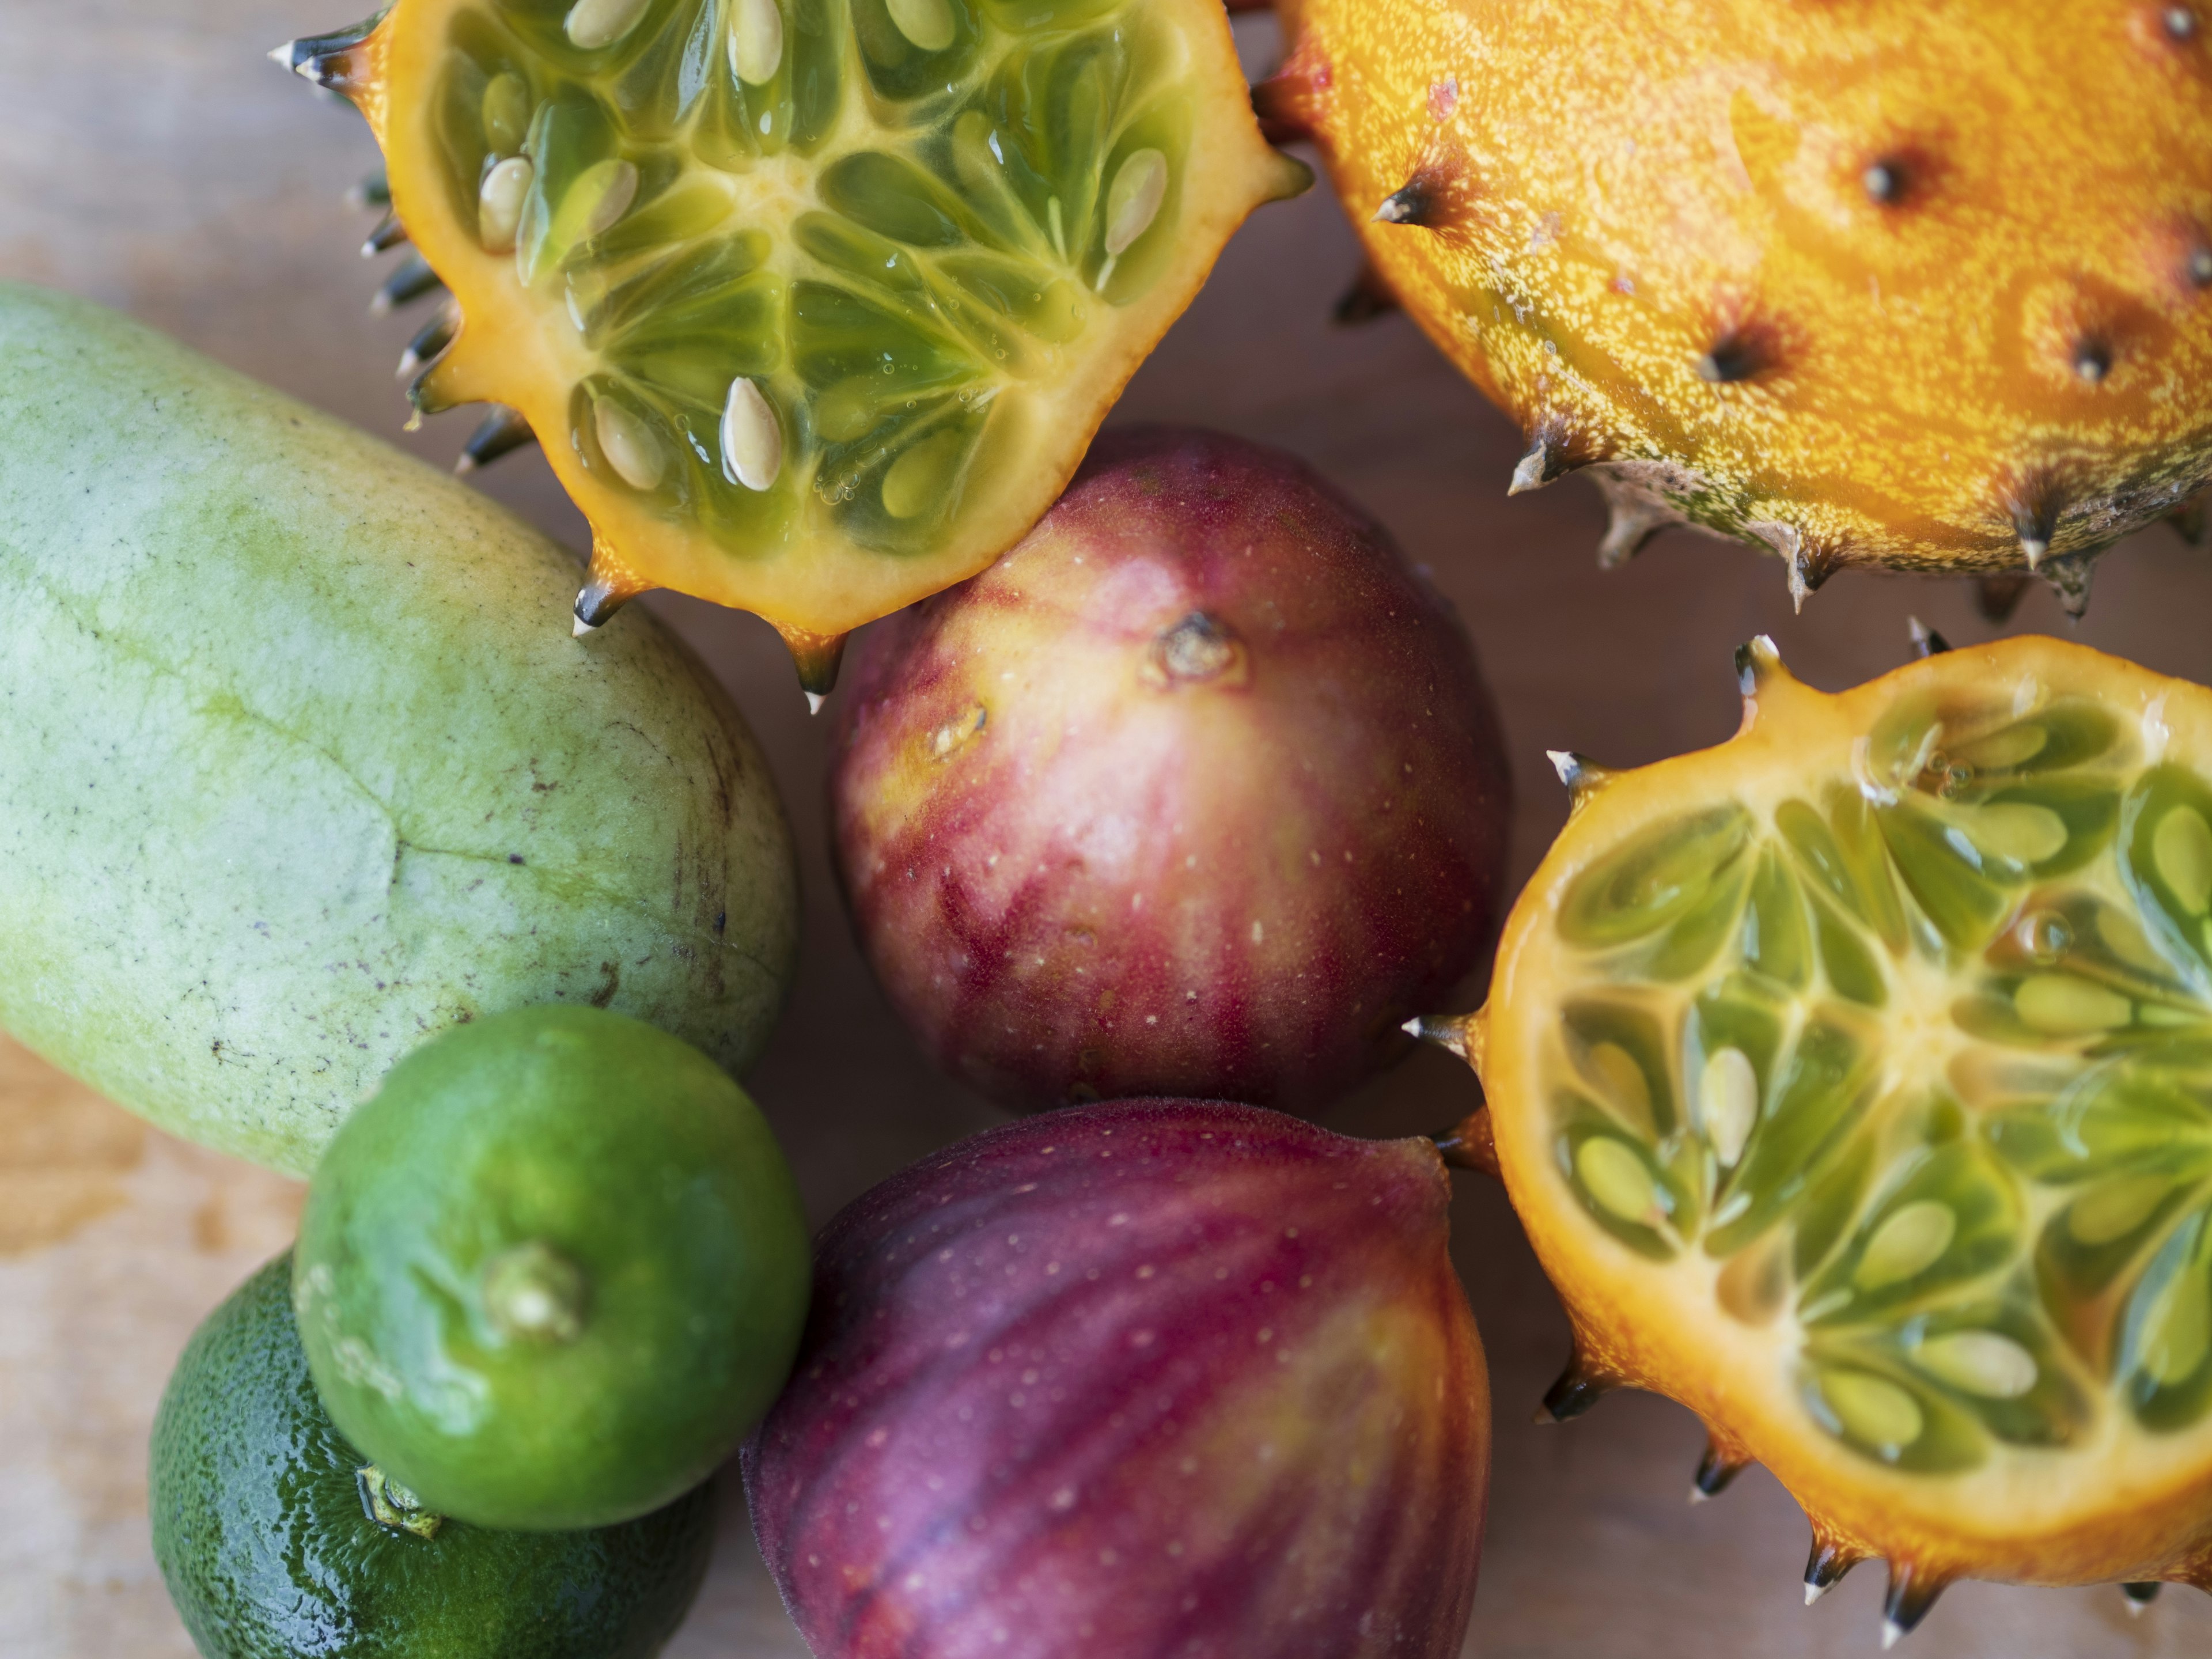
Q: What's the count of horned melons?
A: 3